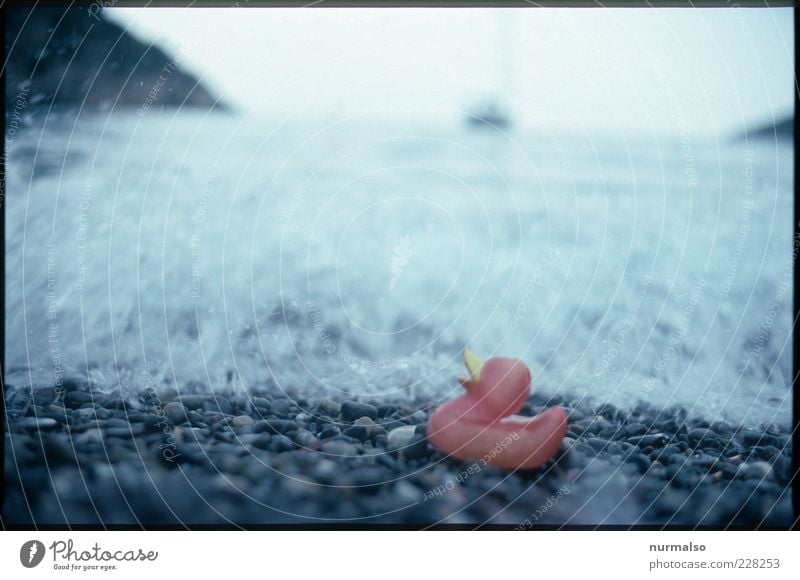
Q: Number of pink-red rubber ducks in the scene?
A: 1